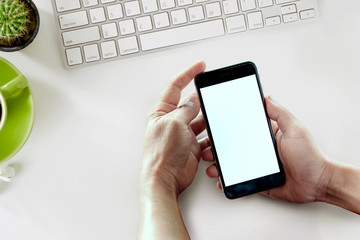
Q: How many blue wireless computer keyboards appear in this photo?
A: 0